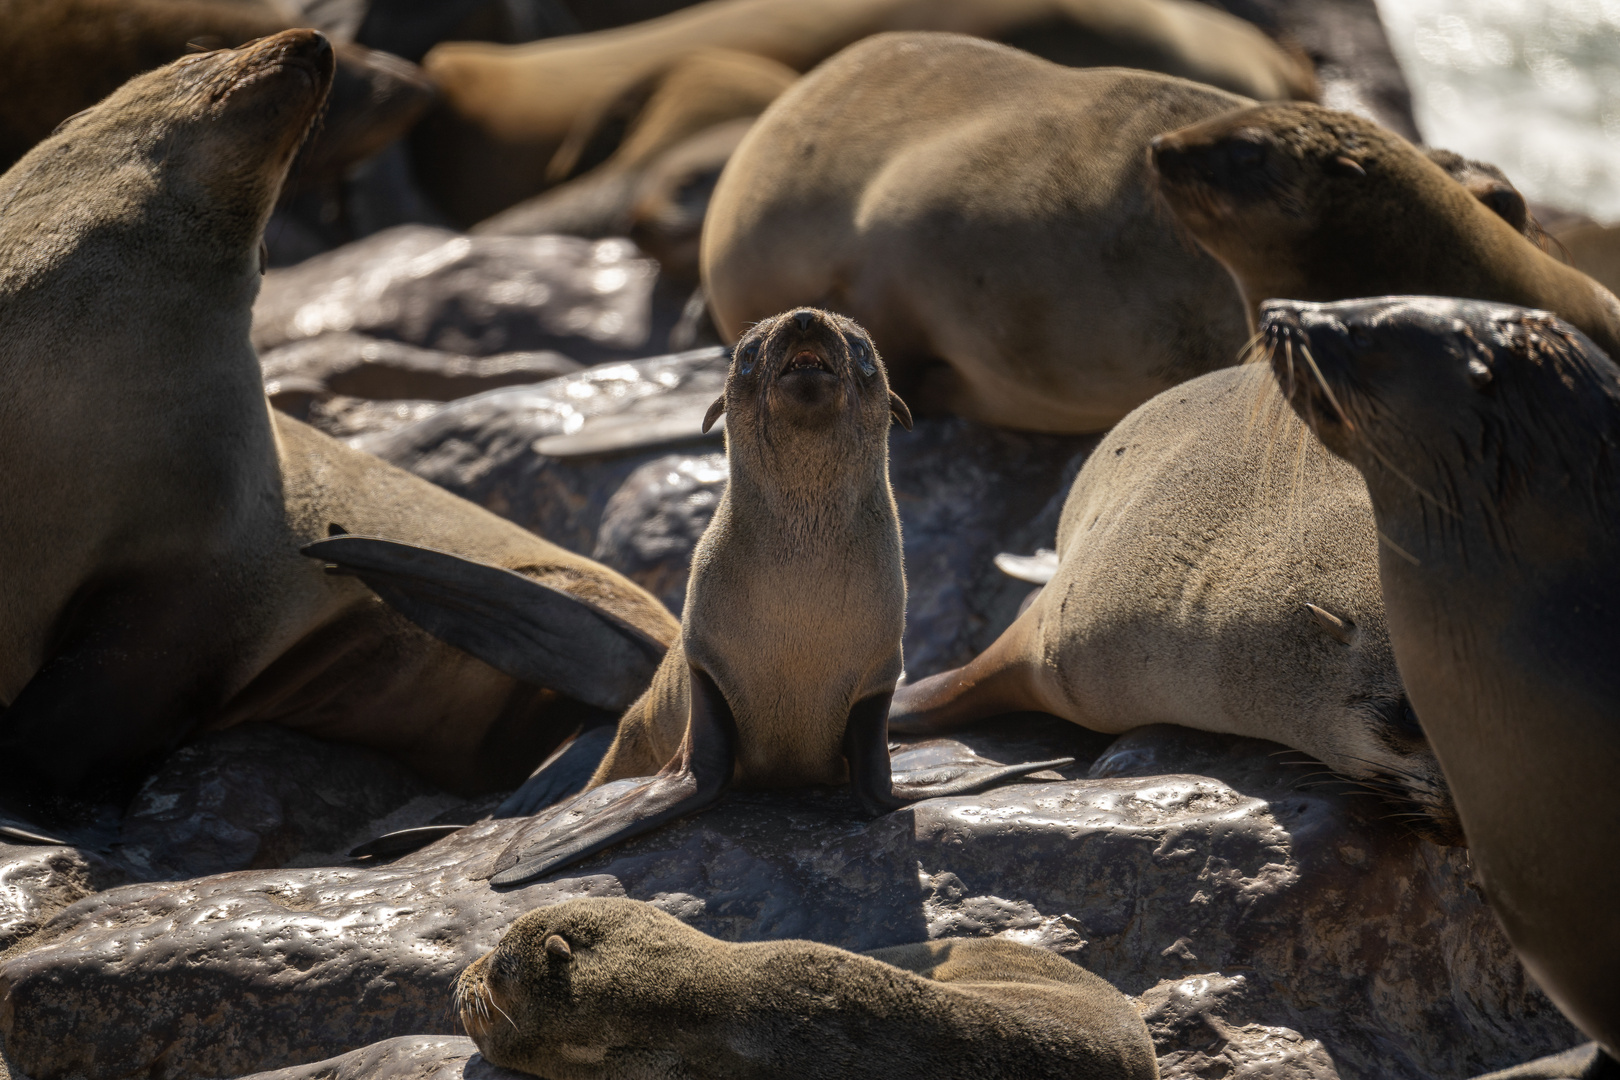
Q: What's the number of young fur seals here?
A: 2